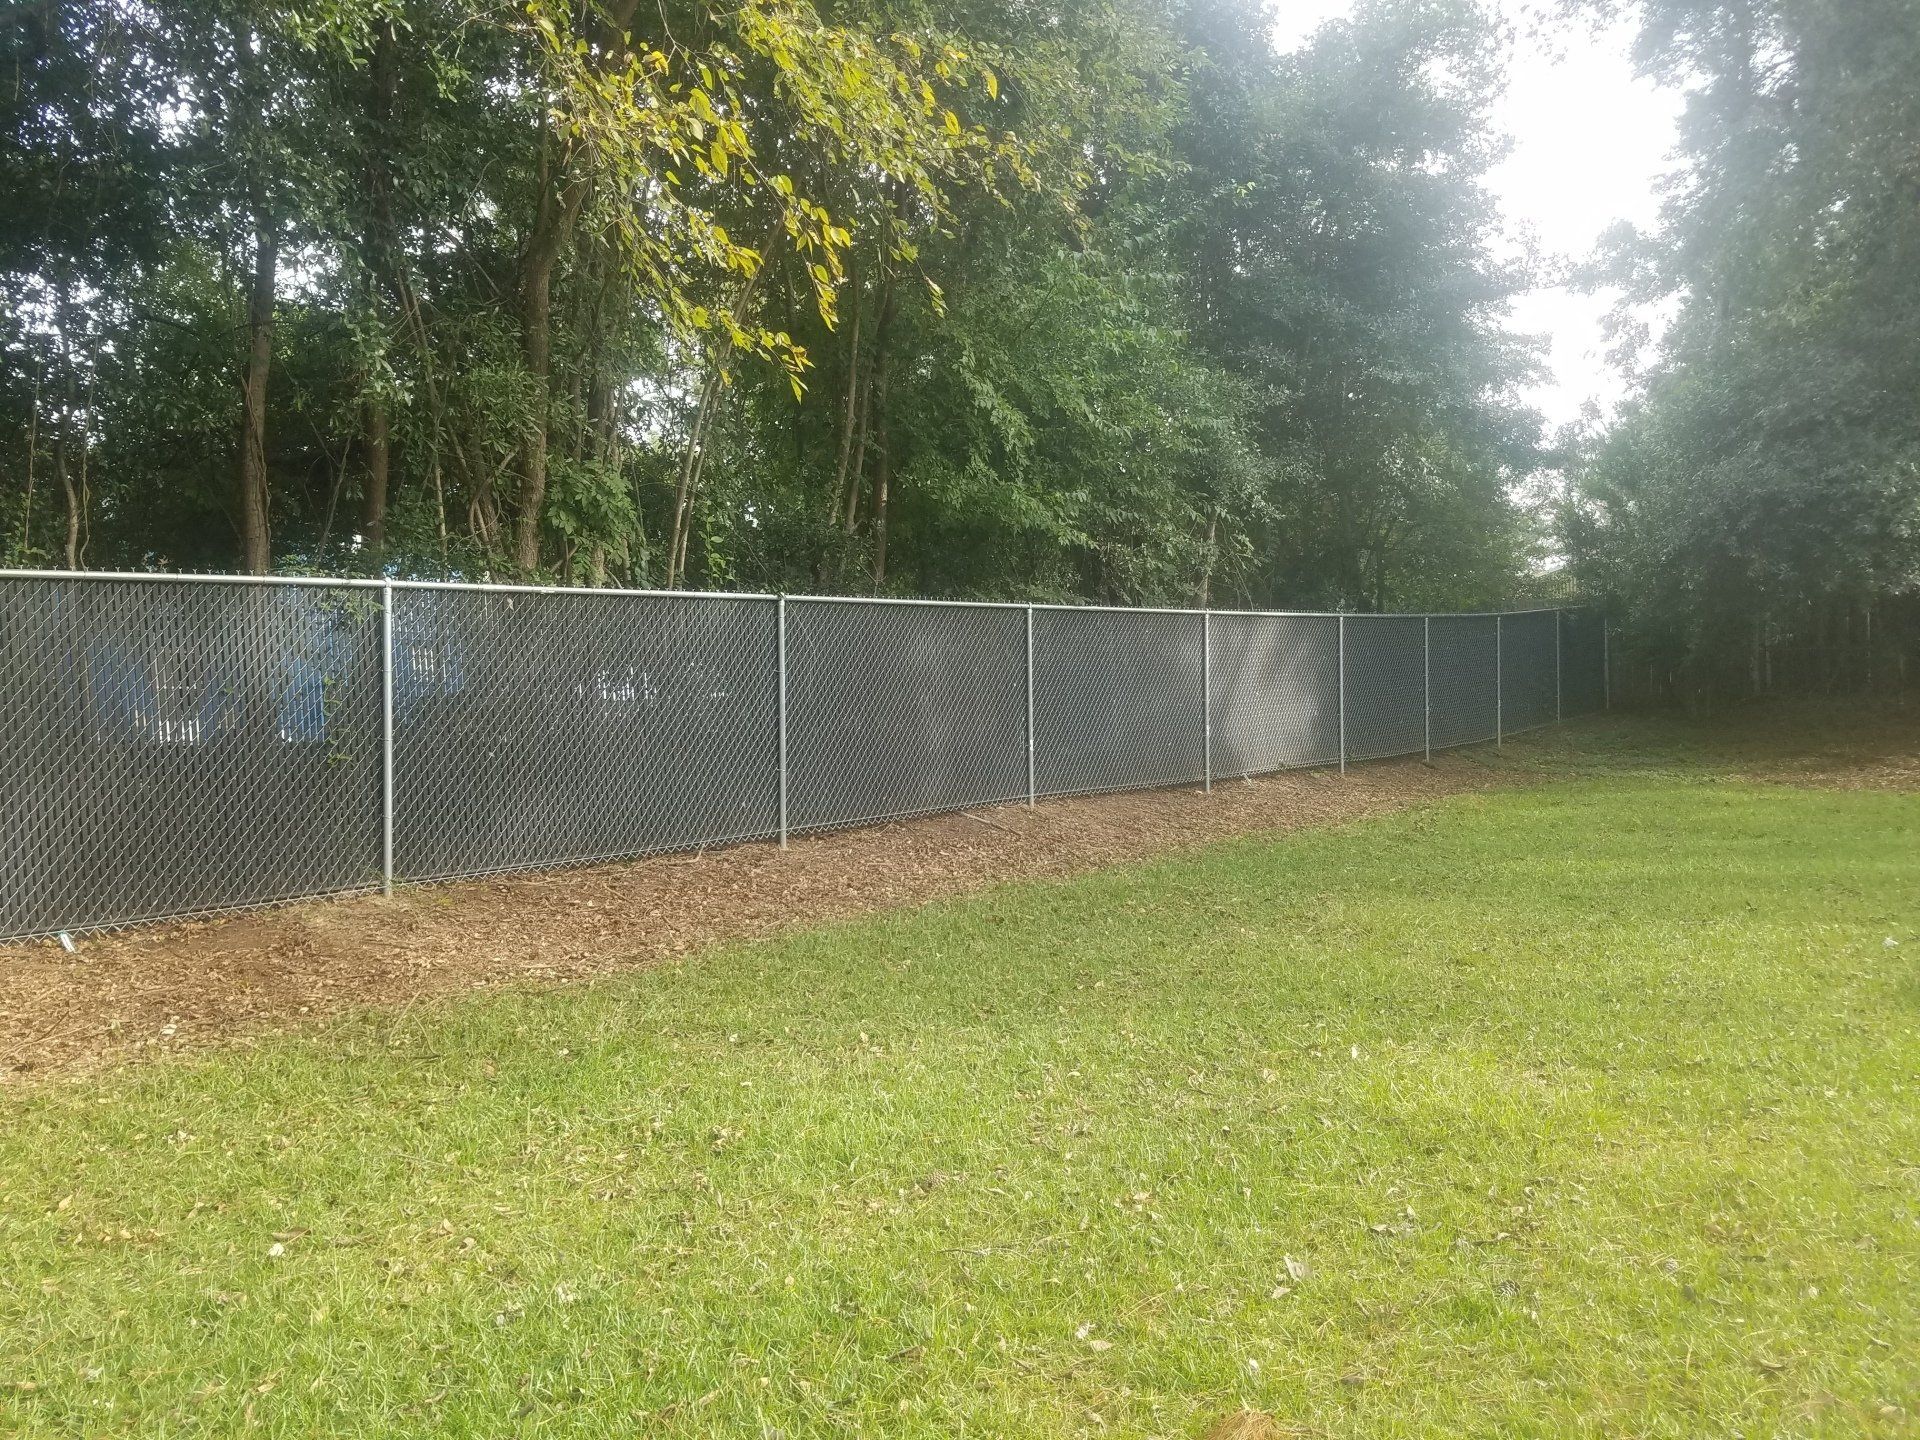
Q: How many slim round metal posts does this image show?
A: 9